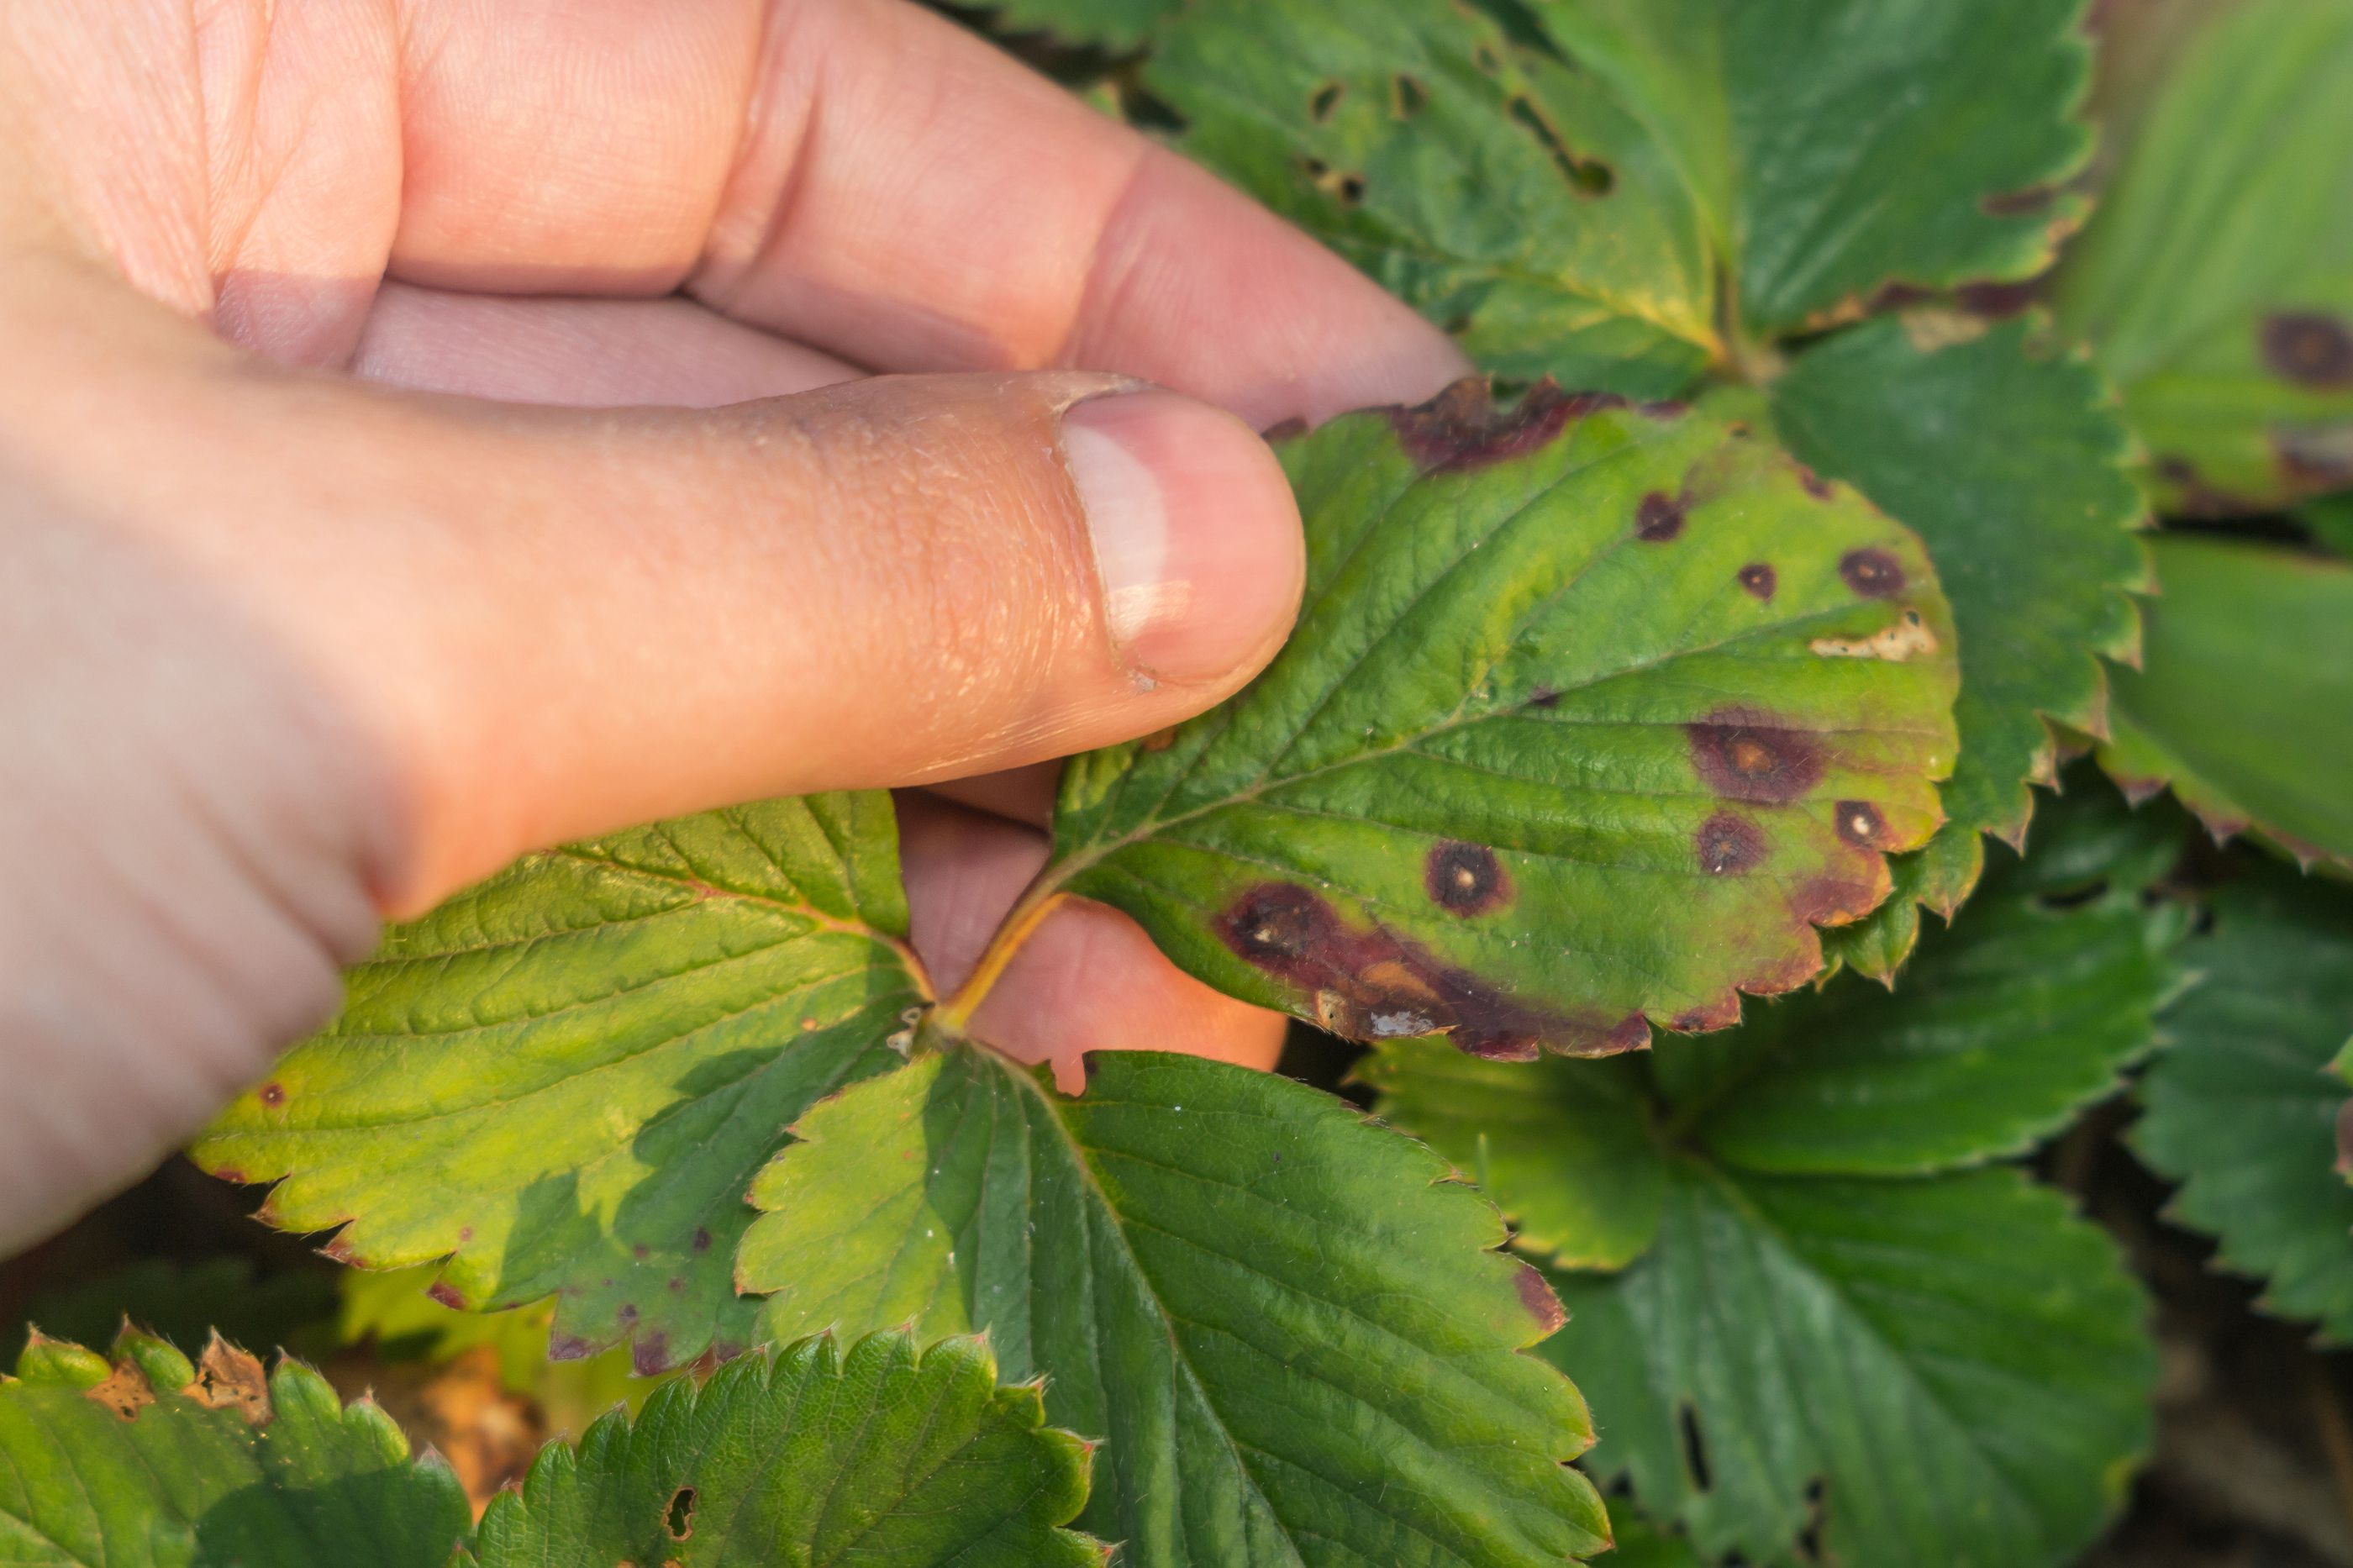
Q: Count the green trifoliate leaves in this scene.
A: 3